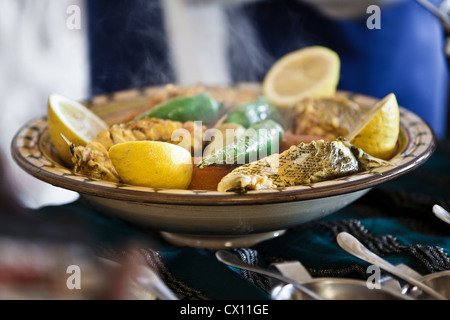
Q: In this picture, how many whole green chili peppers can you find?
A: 3